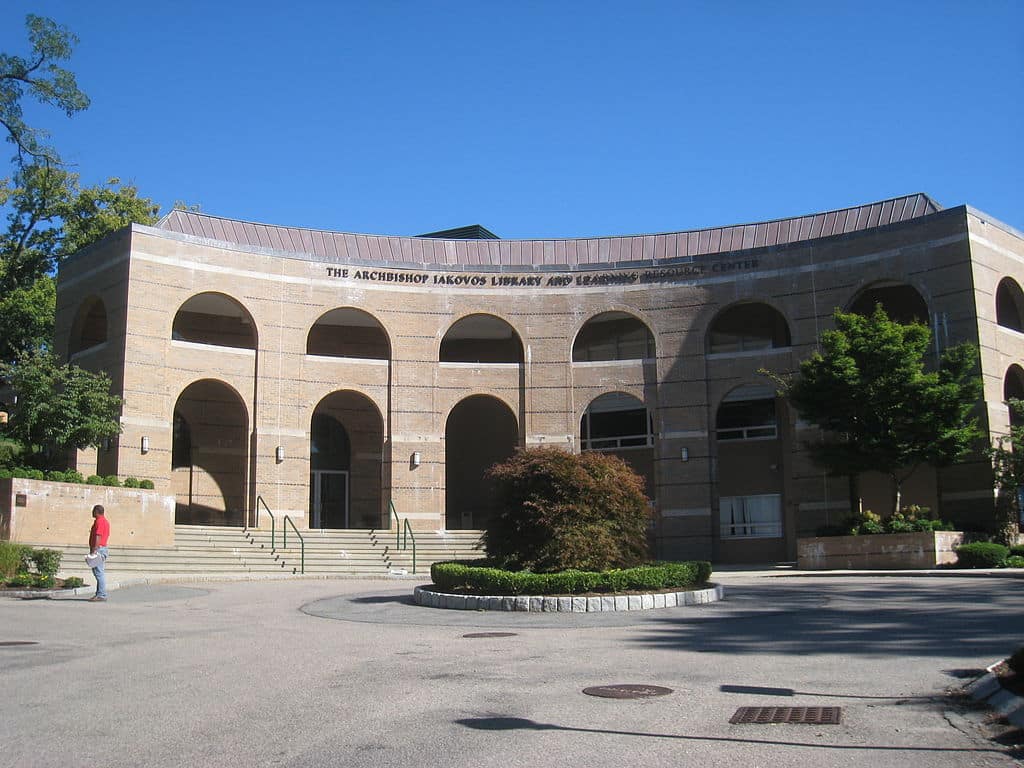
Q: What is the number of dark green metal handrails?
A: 4